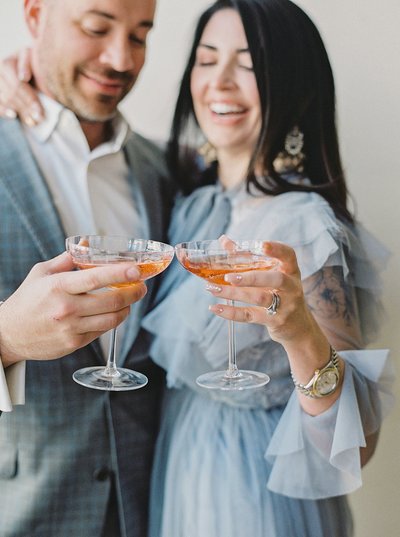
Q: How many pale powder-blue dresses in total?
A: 1